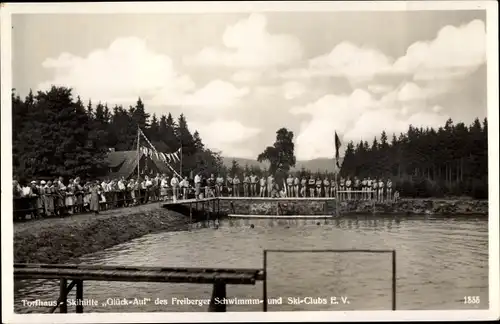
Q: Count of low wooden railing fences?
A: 1